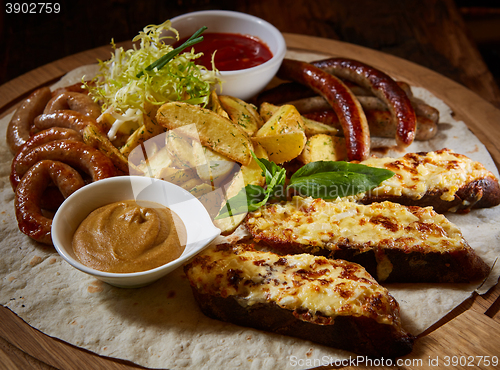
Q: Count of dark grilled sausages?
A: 2